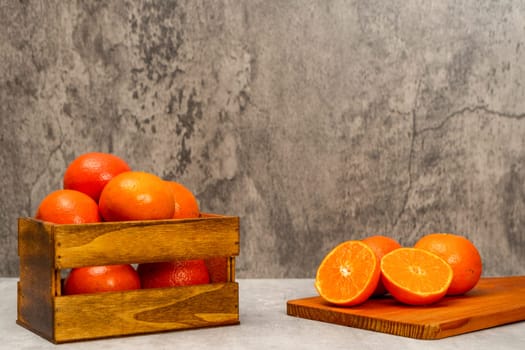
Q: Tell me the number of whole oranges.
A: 8